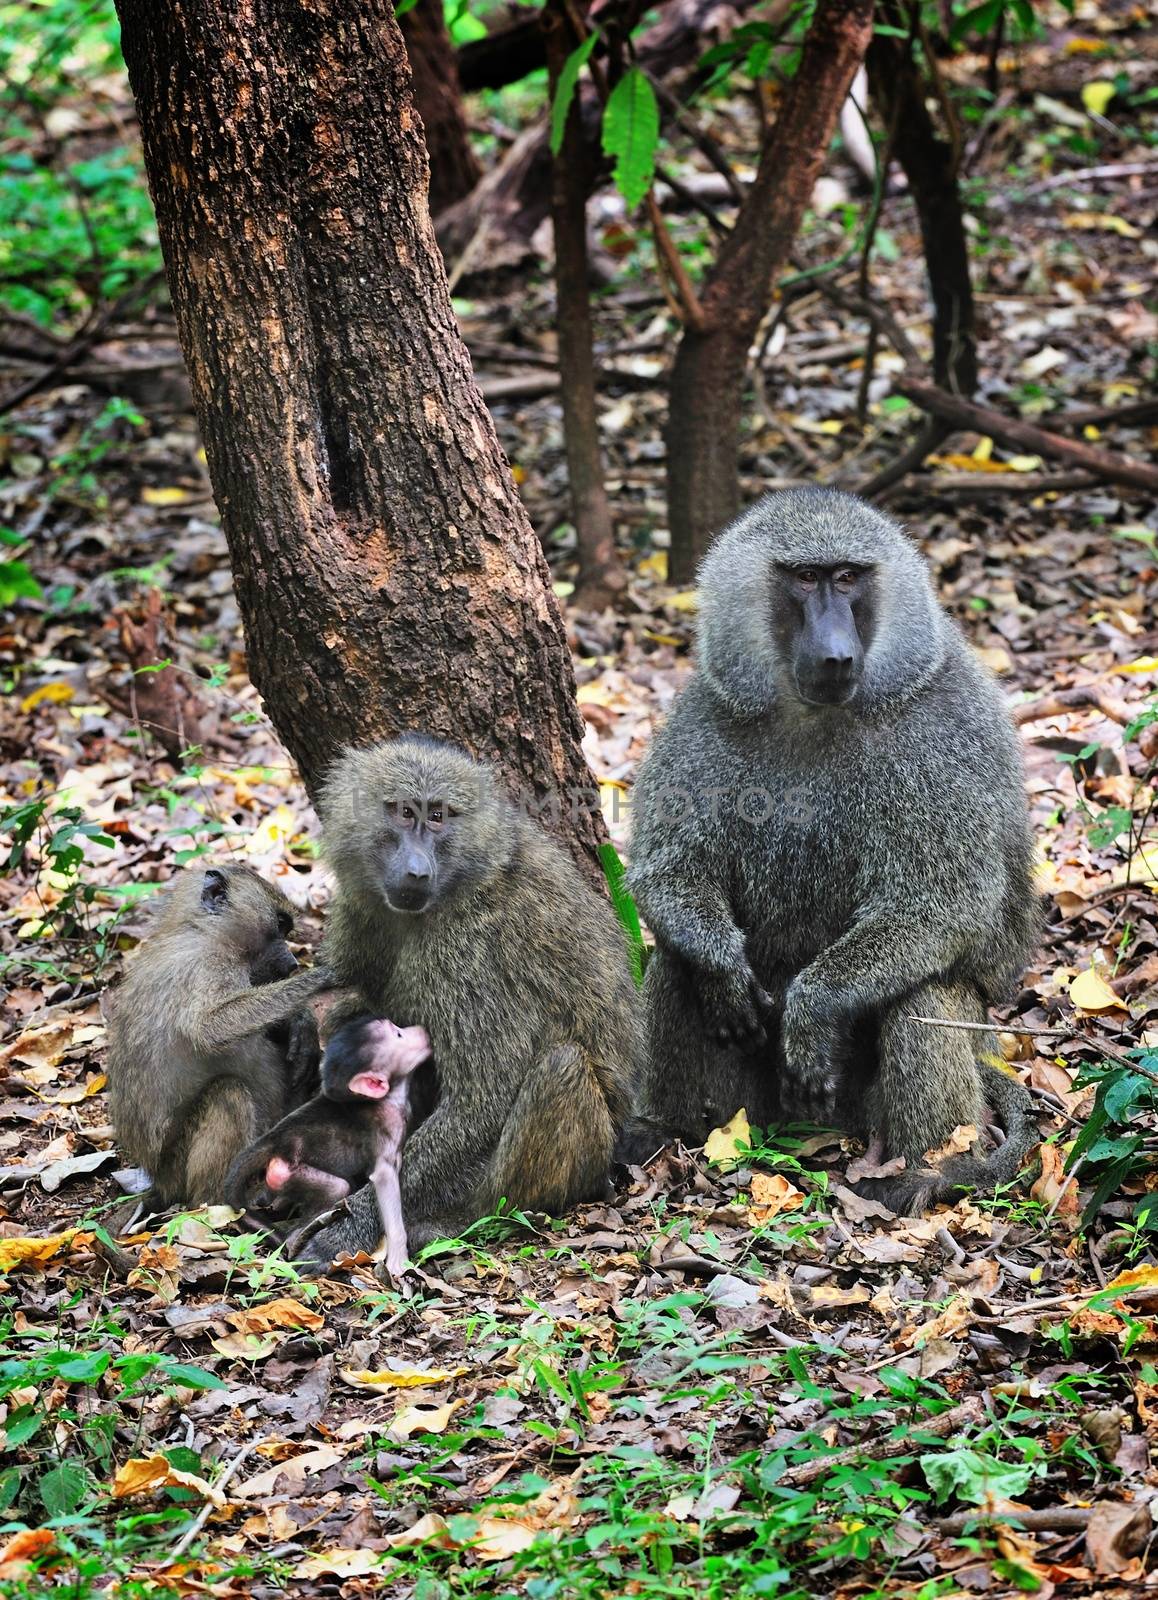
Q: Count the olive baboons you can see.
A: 4